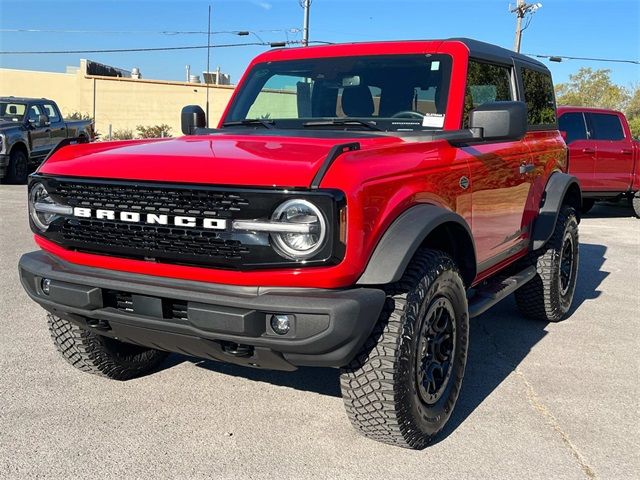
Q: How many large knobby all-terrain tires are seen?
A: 3